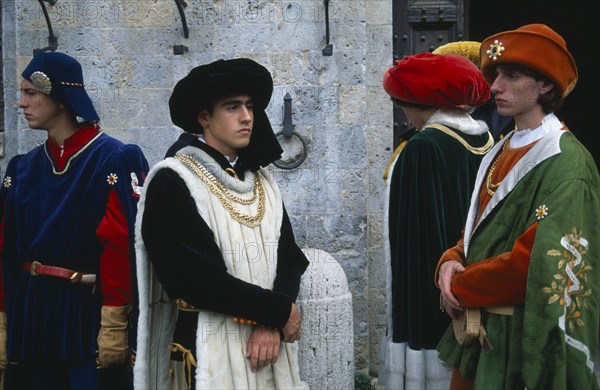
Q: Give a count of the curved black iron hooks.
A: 3